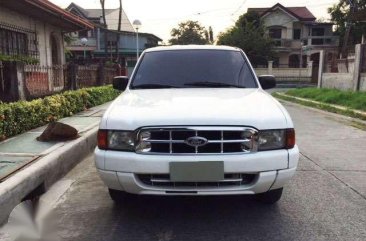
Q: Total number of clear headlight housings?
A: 2